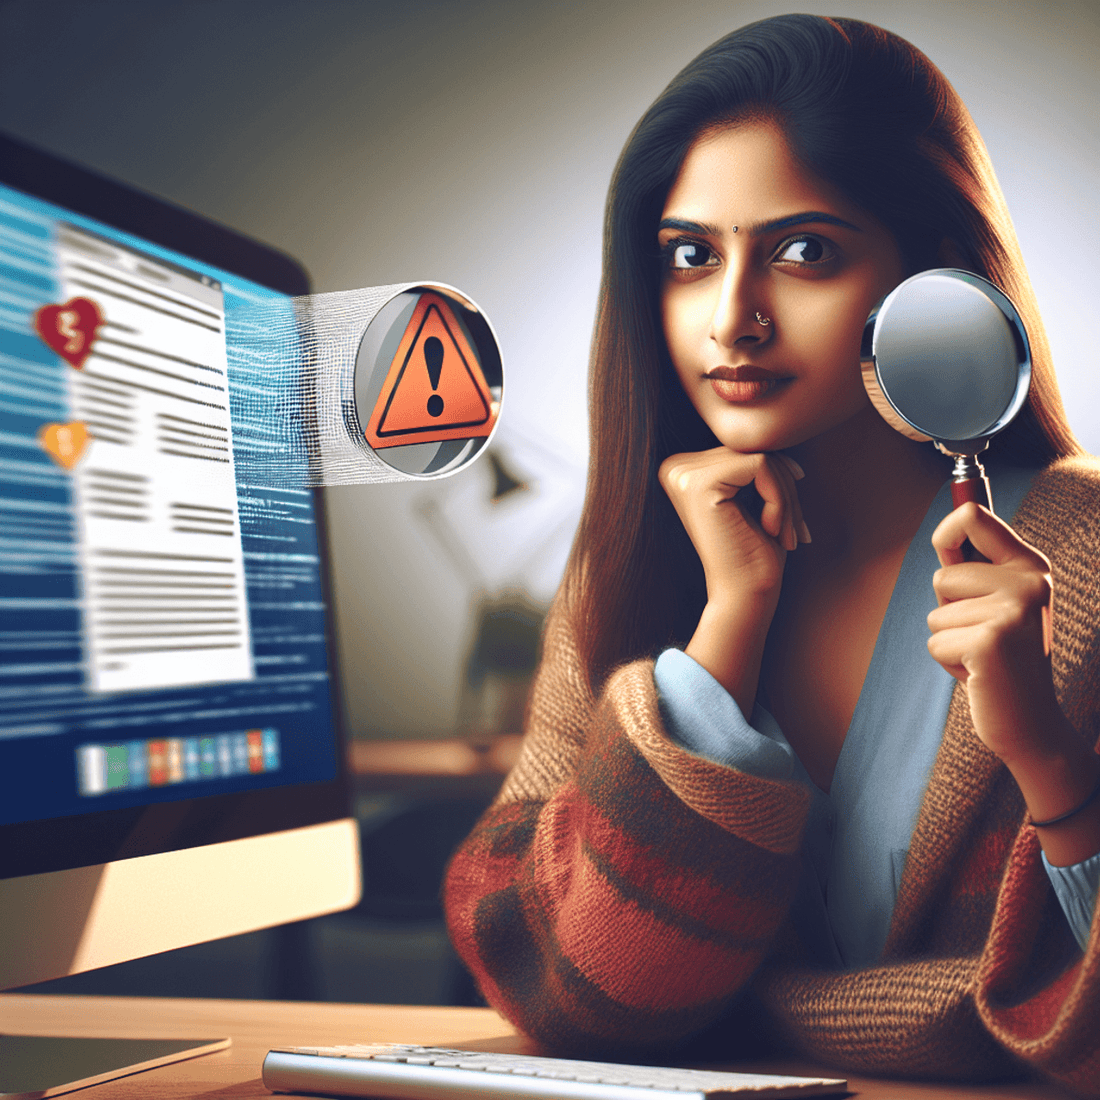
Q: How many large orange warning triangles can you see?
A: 1